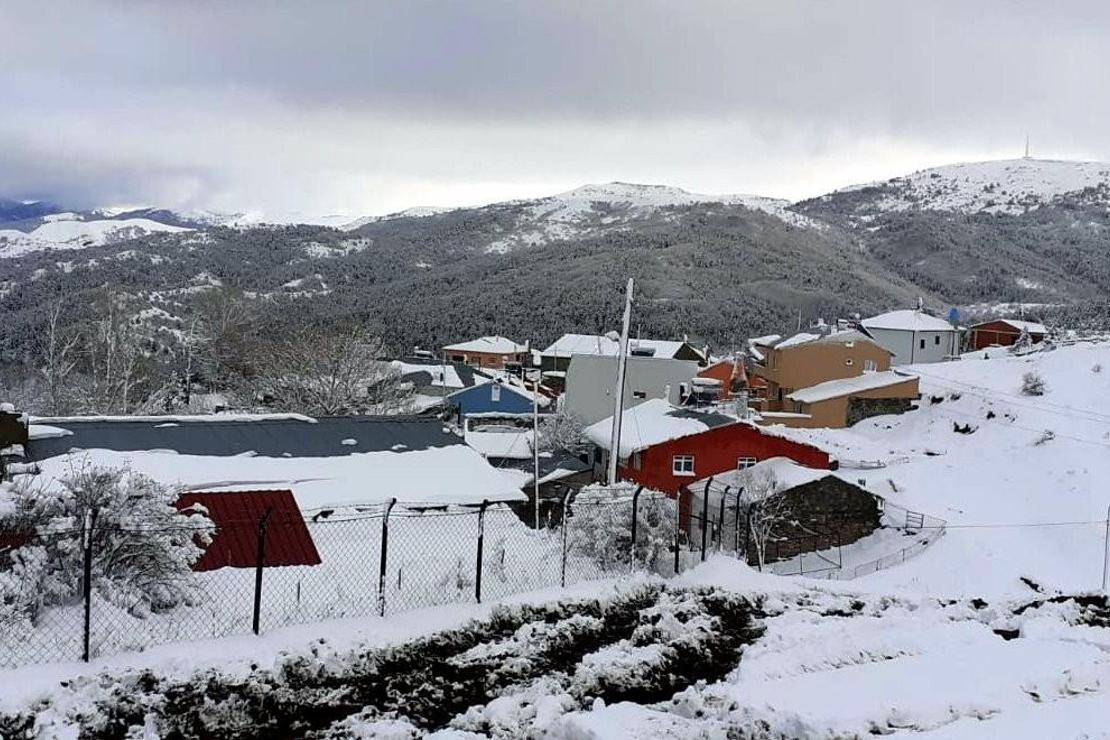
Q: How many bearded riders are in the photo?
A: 0